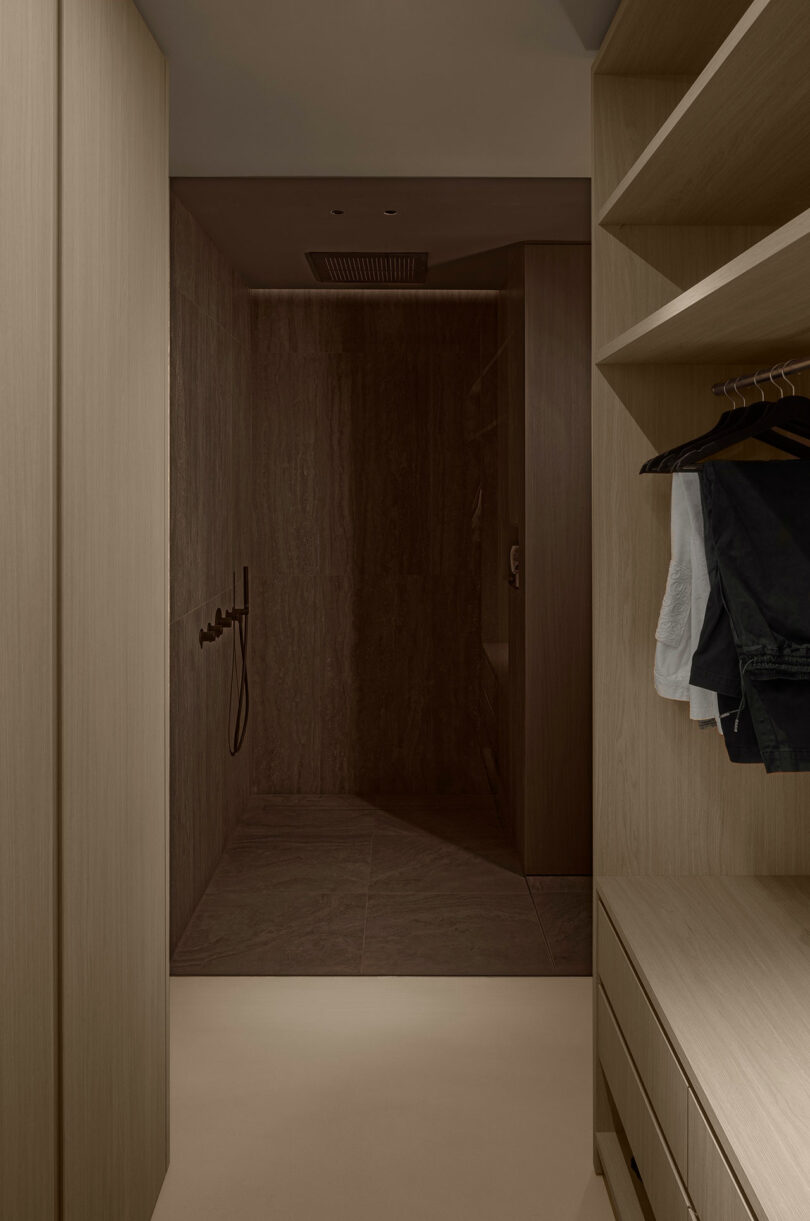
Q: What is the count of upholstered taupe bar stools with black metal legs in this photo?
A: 0